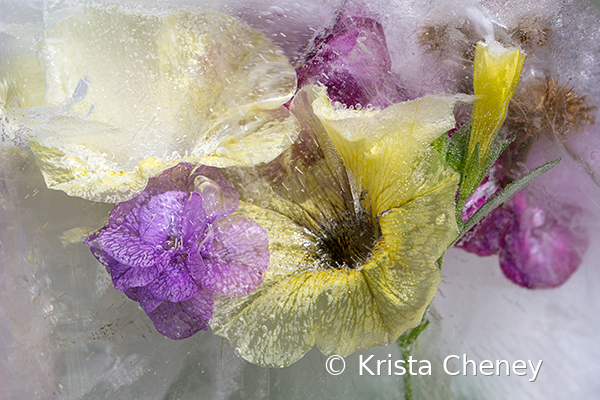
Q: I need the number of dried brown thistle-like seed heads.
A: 3